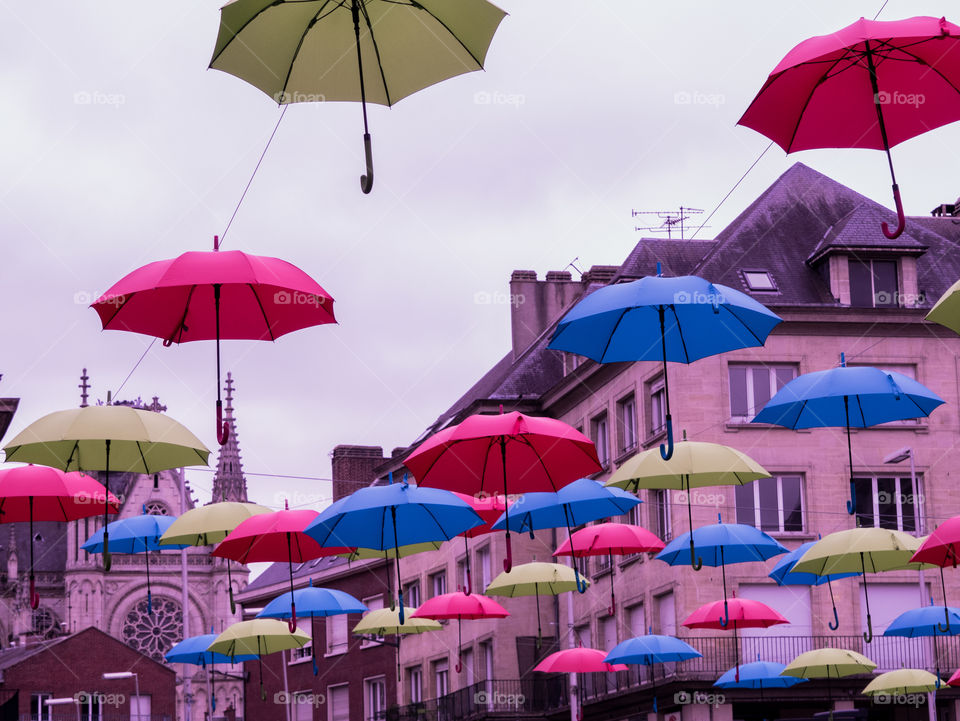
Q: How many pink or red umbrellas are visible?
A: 12